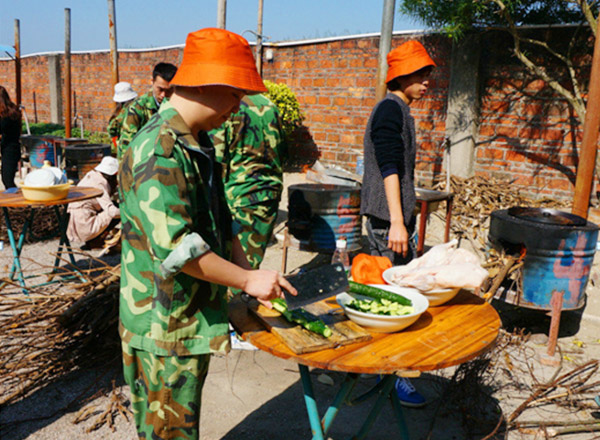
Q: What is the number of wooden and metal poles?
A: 7